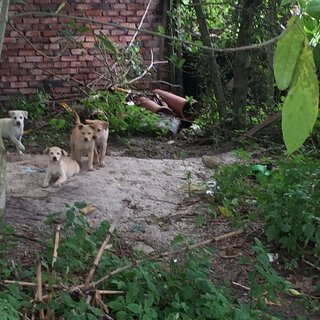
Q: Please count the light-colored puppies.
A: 4